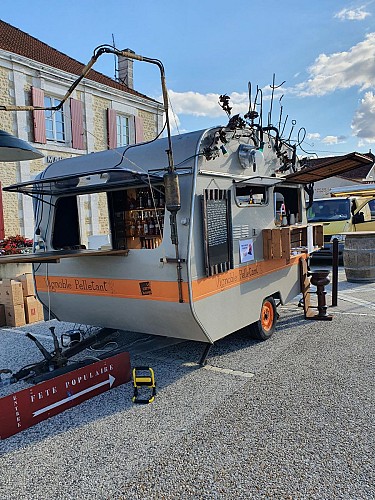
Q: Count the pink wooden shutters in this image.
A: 4